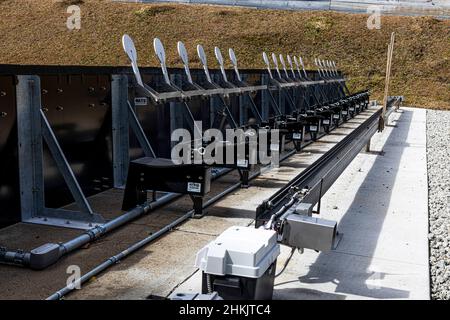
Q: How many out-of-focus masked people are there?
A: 0